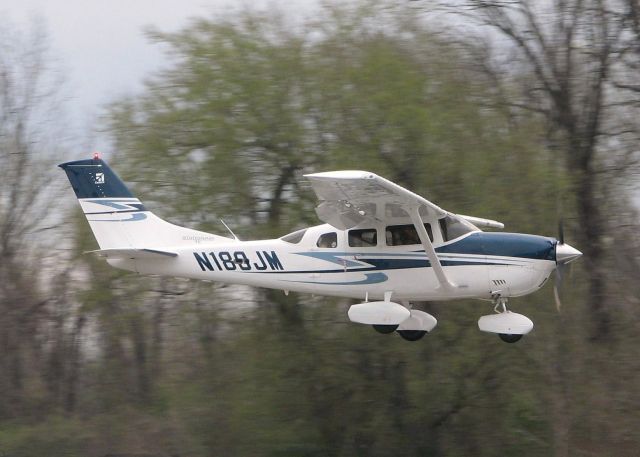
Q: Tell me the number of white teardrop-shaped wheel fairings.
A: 3